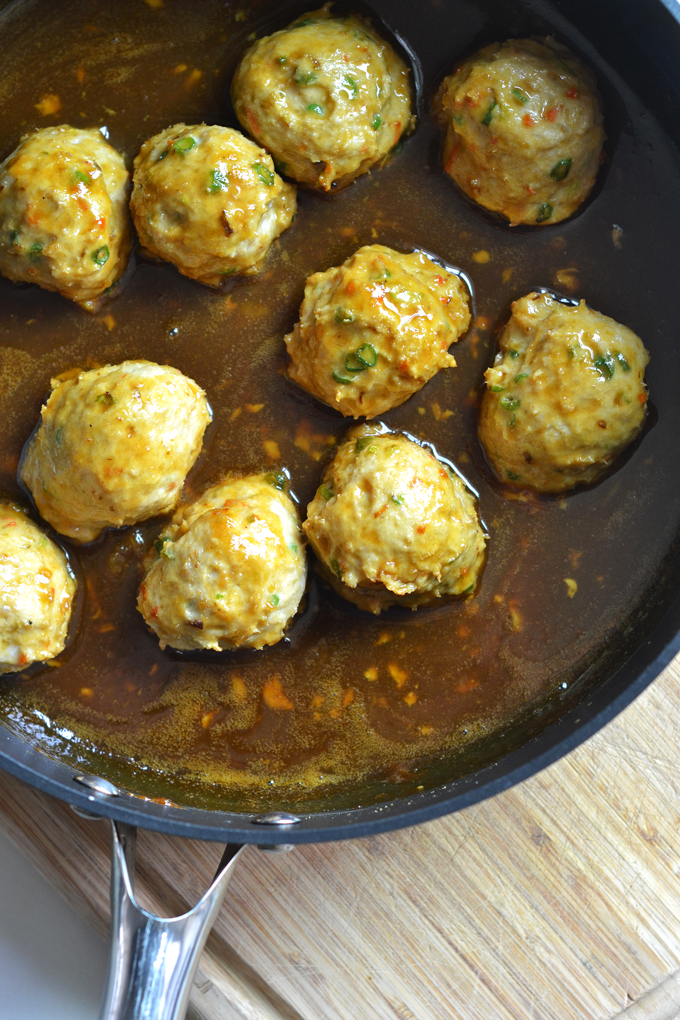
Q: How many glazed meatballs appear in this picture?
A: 10